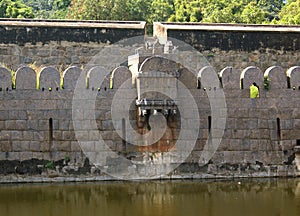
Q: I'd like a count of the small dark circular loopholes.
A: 13